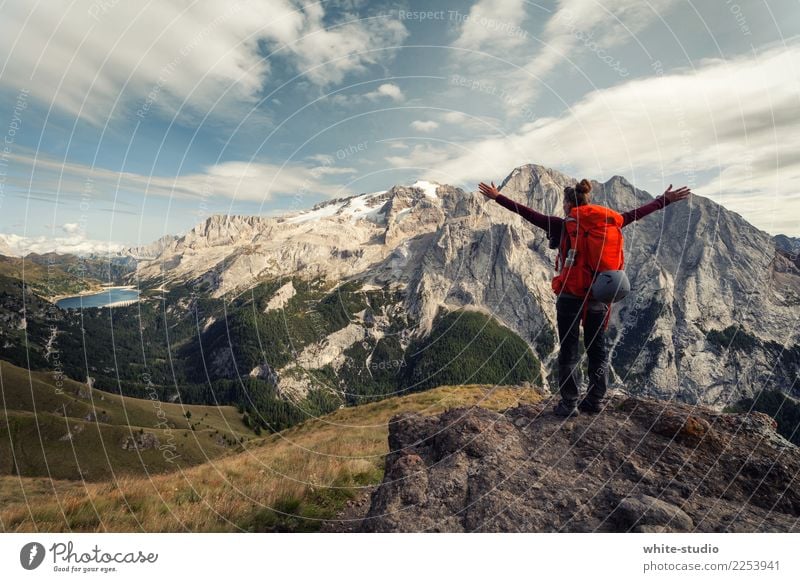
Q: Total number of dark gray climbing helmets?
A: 1